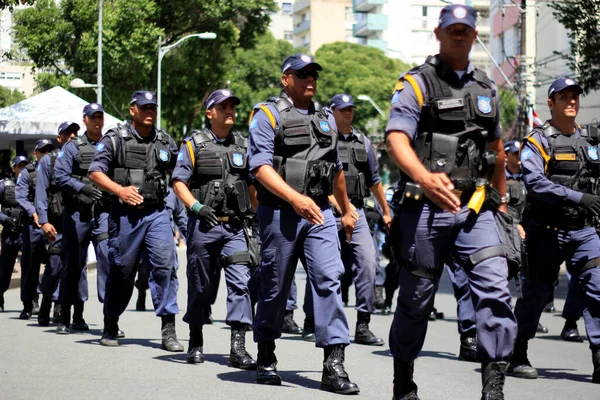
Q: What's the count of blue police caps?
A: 11